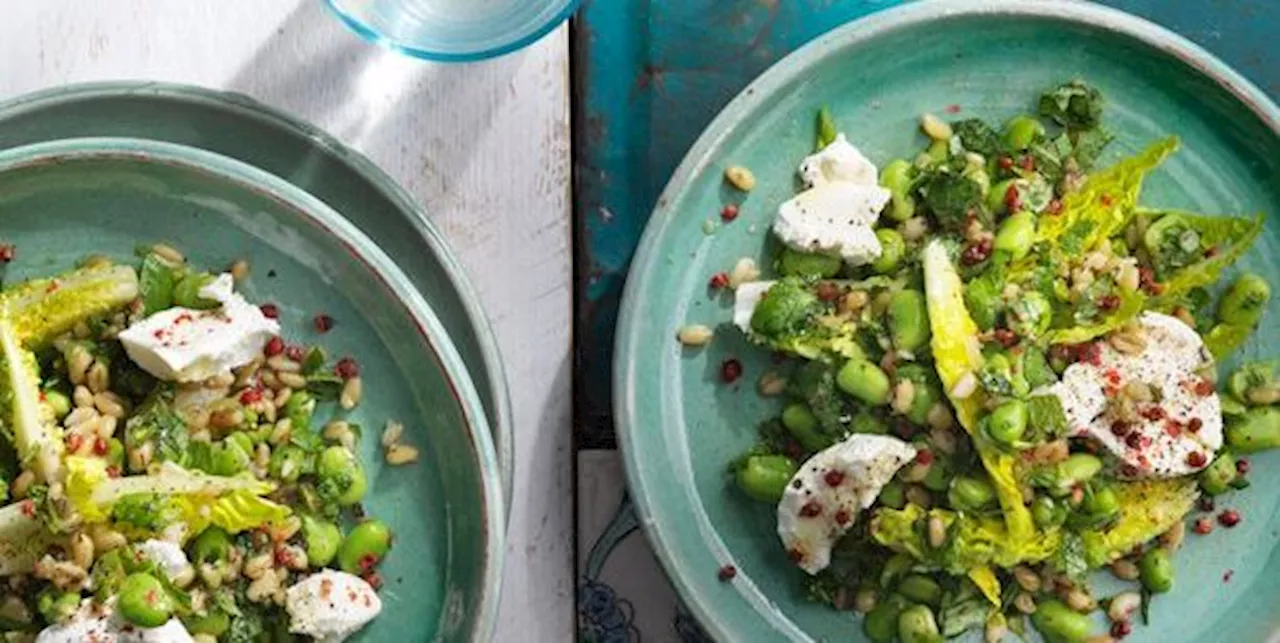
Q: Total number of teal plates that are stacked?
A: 2